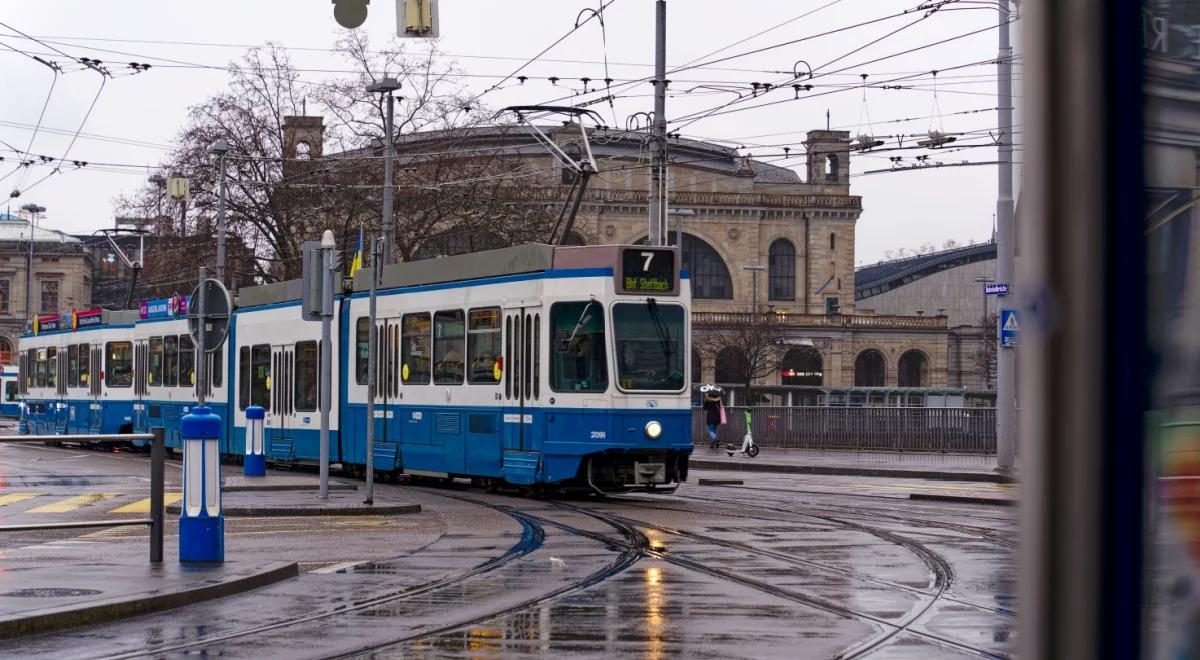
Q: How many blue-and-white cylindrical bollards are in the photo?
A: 2